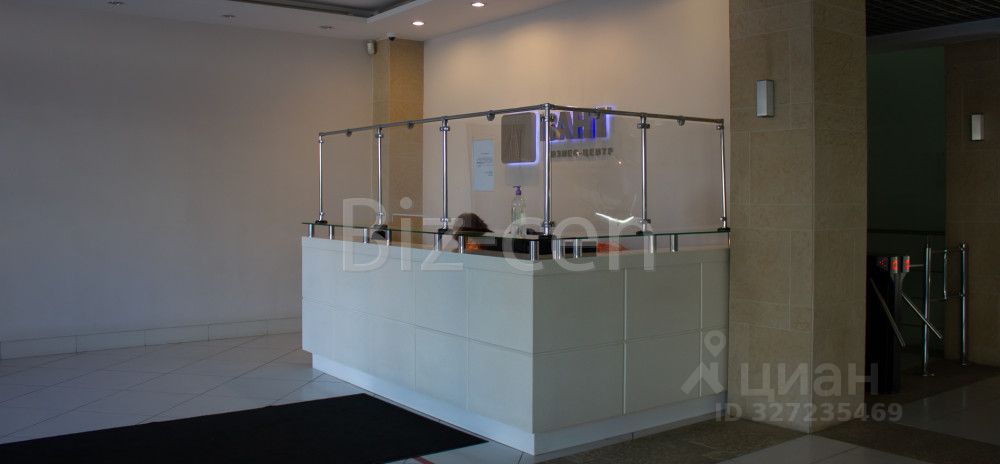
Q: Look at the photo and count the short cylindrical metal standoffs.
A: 11